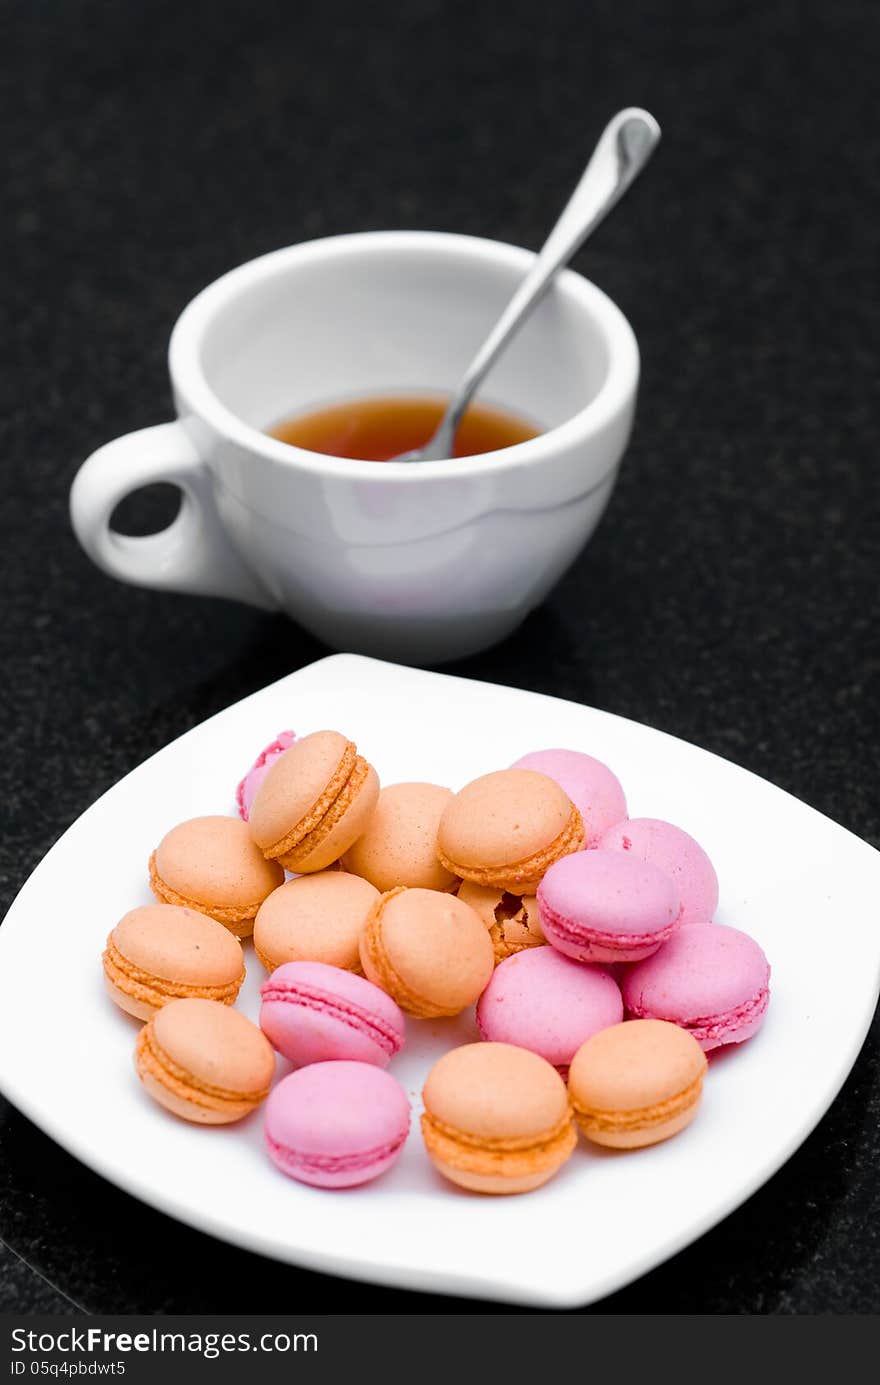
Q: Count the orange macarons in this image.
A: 11